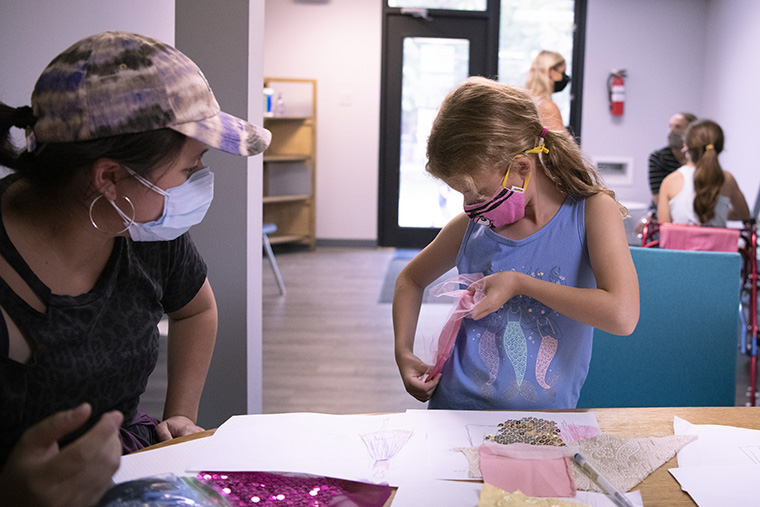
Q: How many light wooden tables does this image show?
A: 1